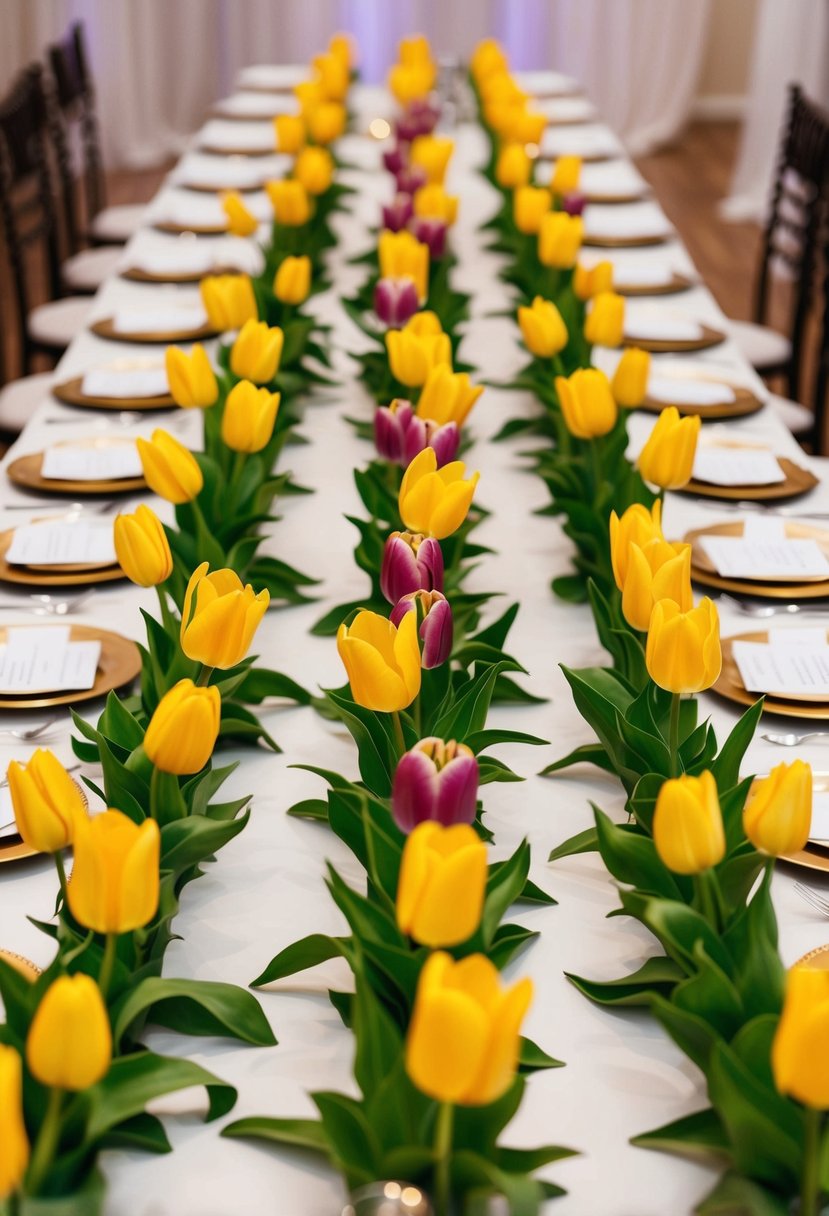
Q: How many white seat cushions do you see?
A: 6